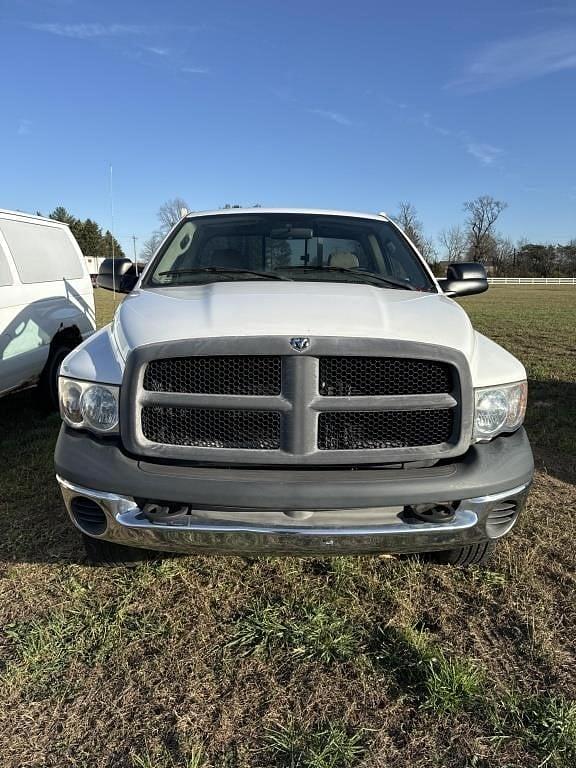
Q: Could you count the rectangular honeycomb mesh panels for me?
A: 4